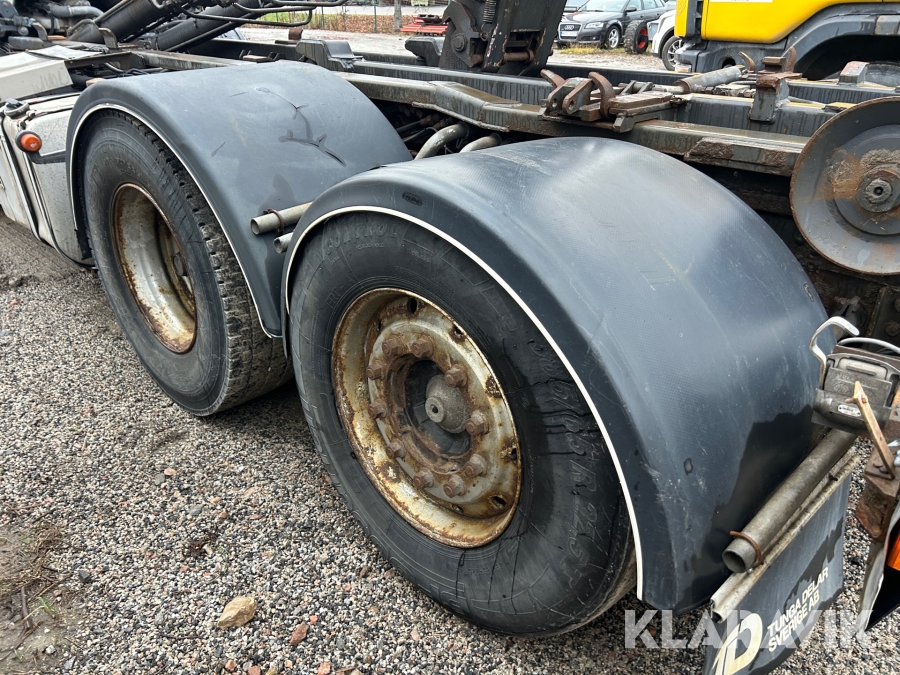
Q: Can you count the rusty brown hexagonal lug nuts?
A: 10